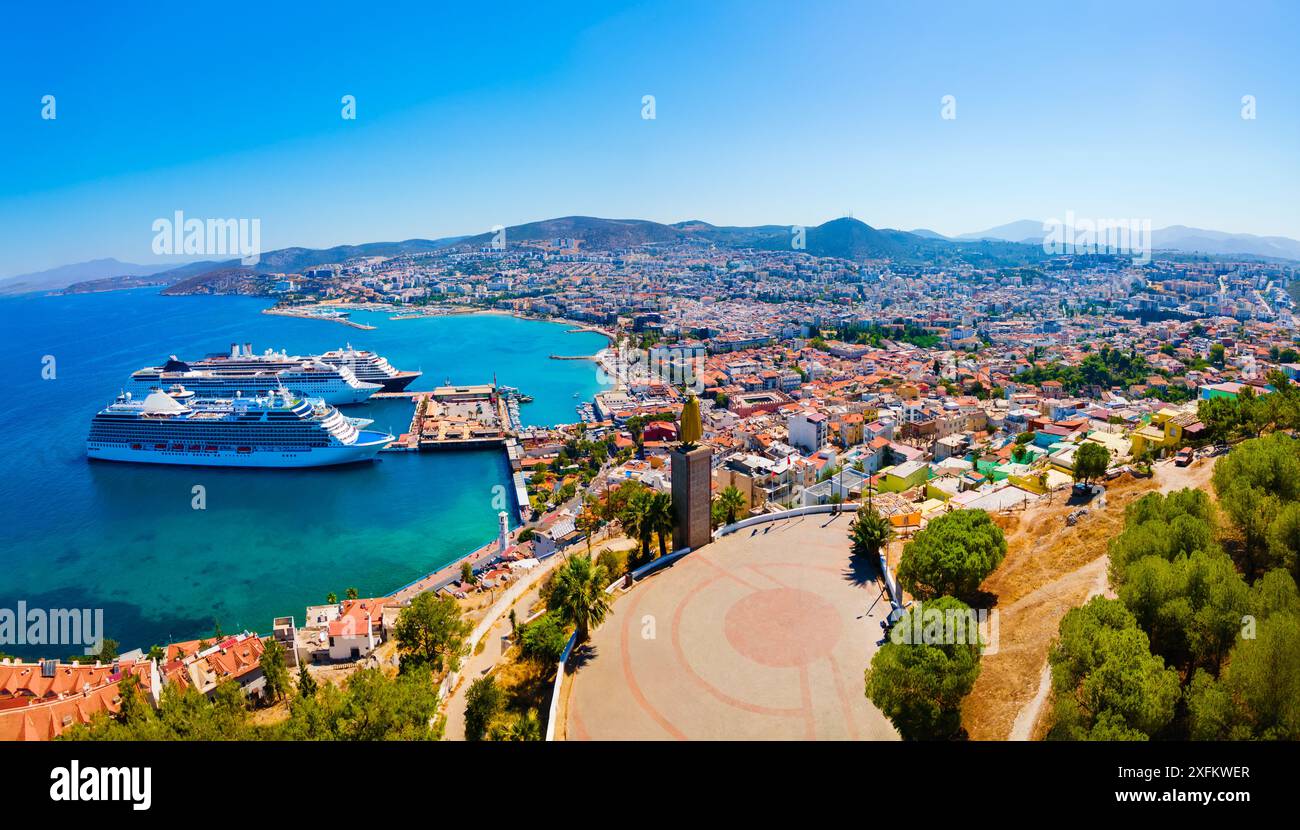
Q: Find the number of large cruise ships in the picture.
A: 3